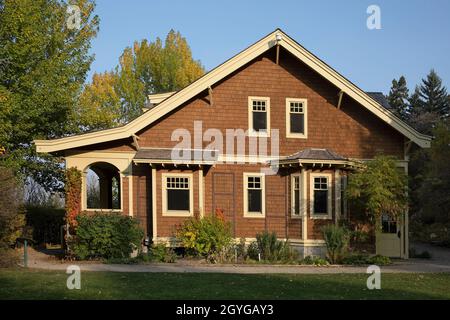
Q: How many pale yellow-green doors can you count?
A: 1